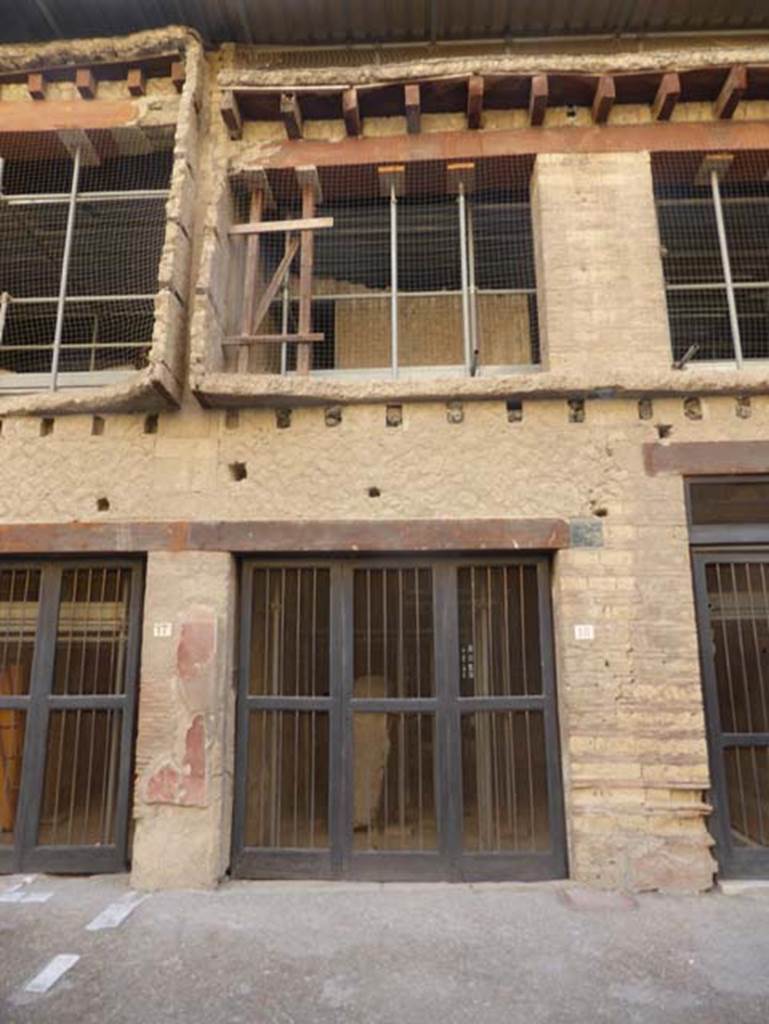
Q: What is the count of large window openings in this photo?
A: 3